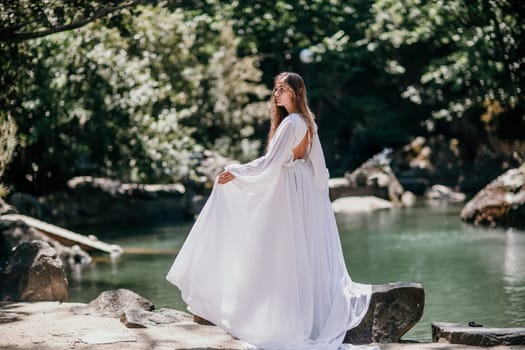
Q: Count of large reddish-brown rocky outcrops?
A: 1